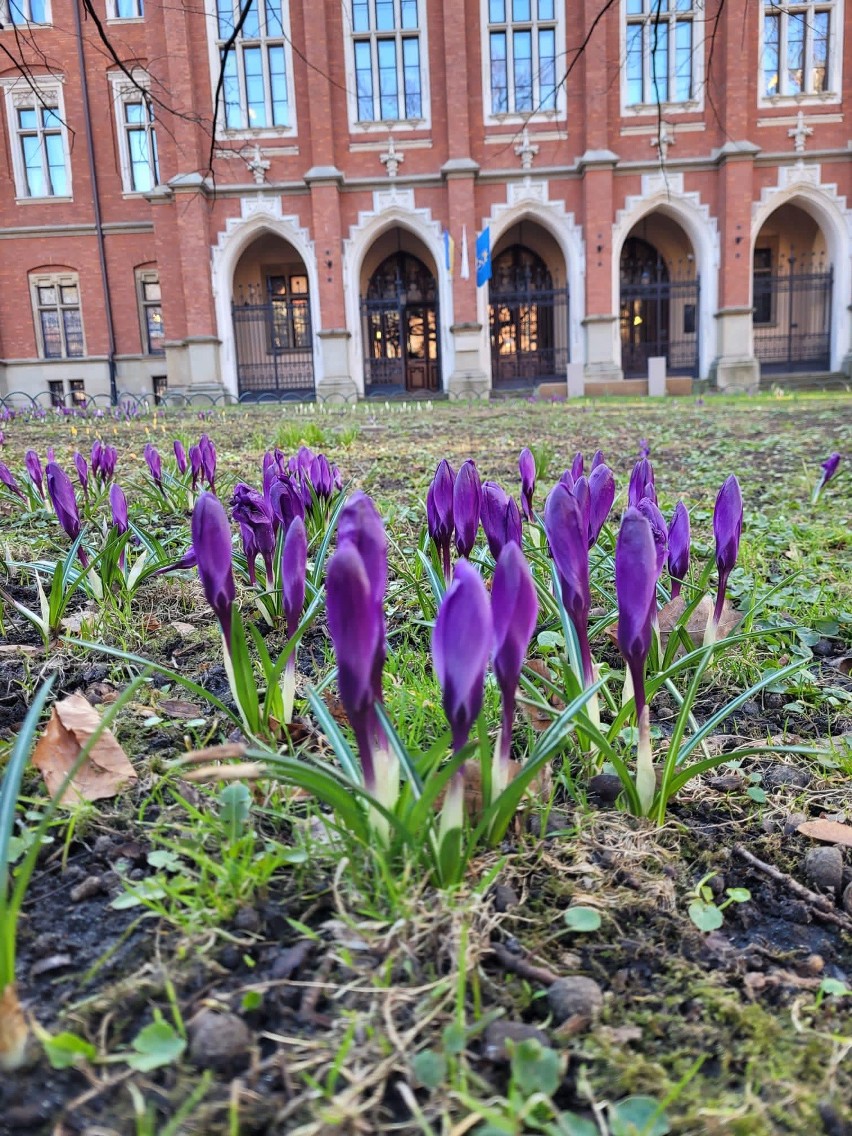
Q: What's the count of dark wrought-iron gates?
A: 5